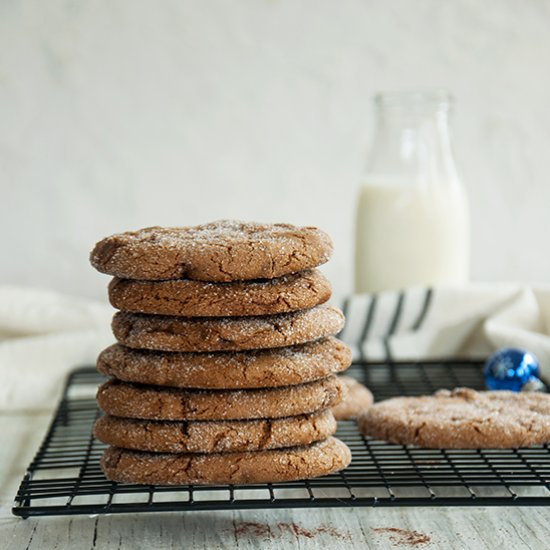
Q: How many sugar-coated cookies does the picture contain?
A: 9